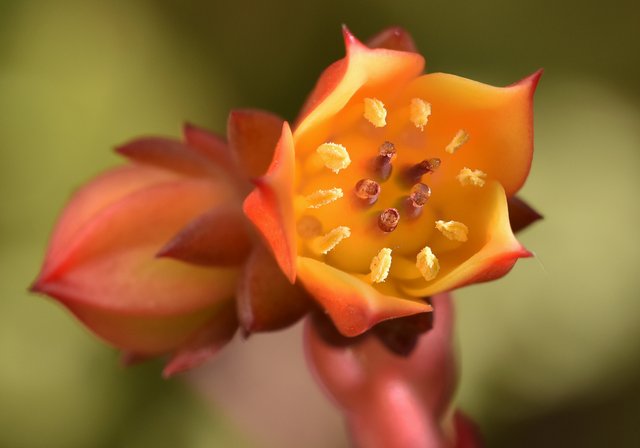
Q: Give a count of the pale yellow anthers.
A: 10